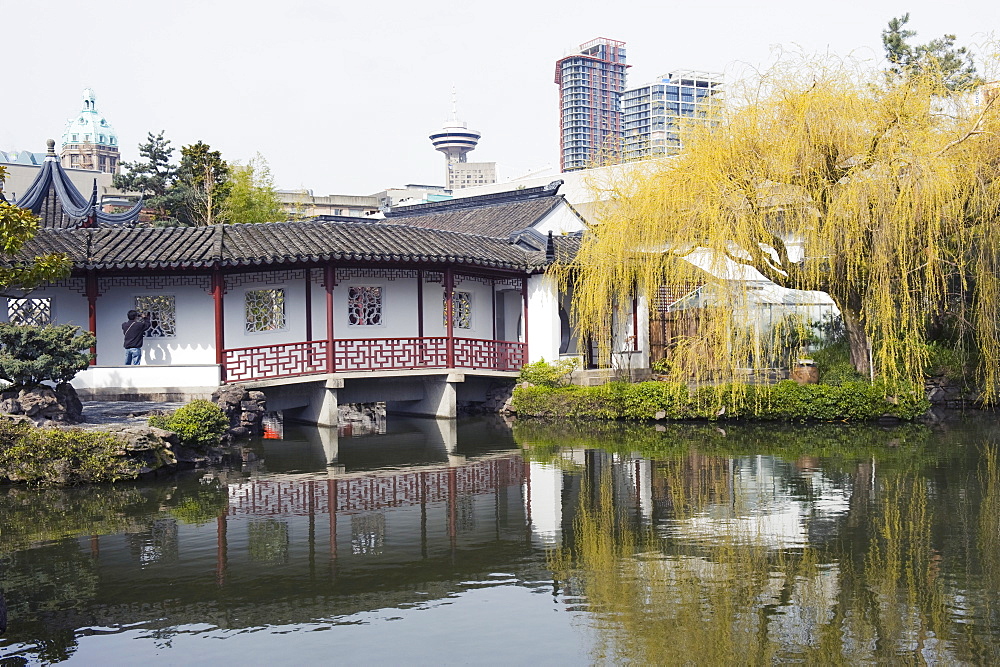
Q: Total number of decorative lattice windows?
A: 5